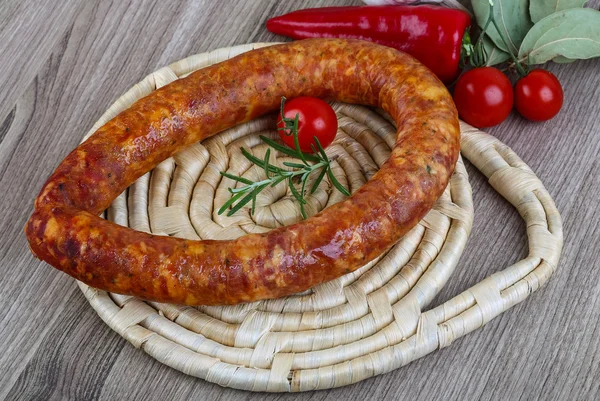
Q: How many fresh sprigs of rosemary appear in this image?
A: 1